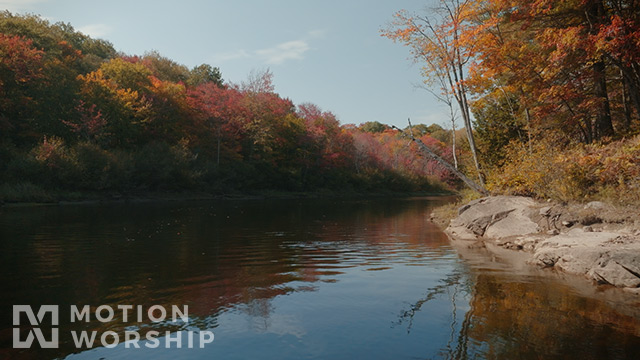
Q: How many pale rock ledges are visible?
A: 2